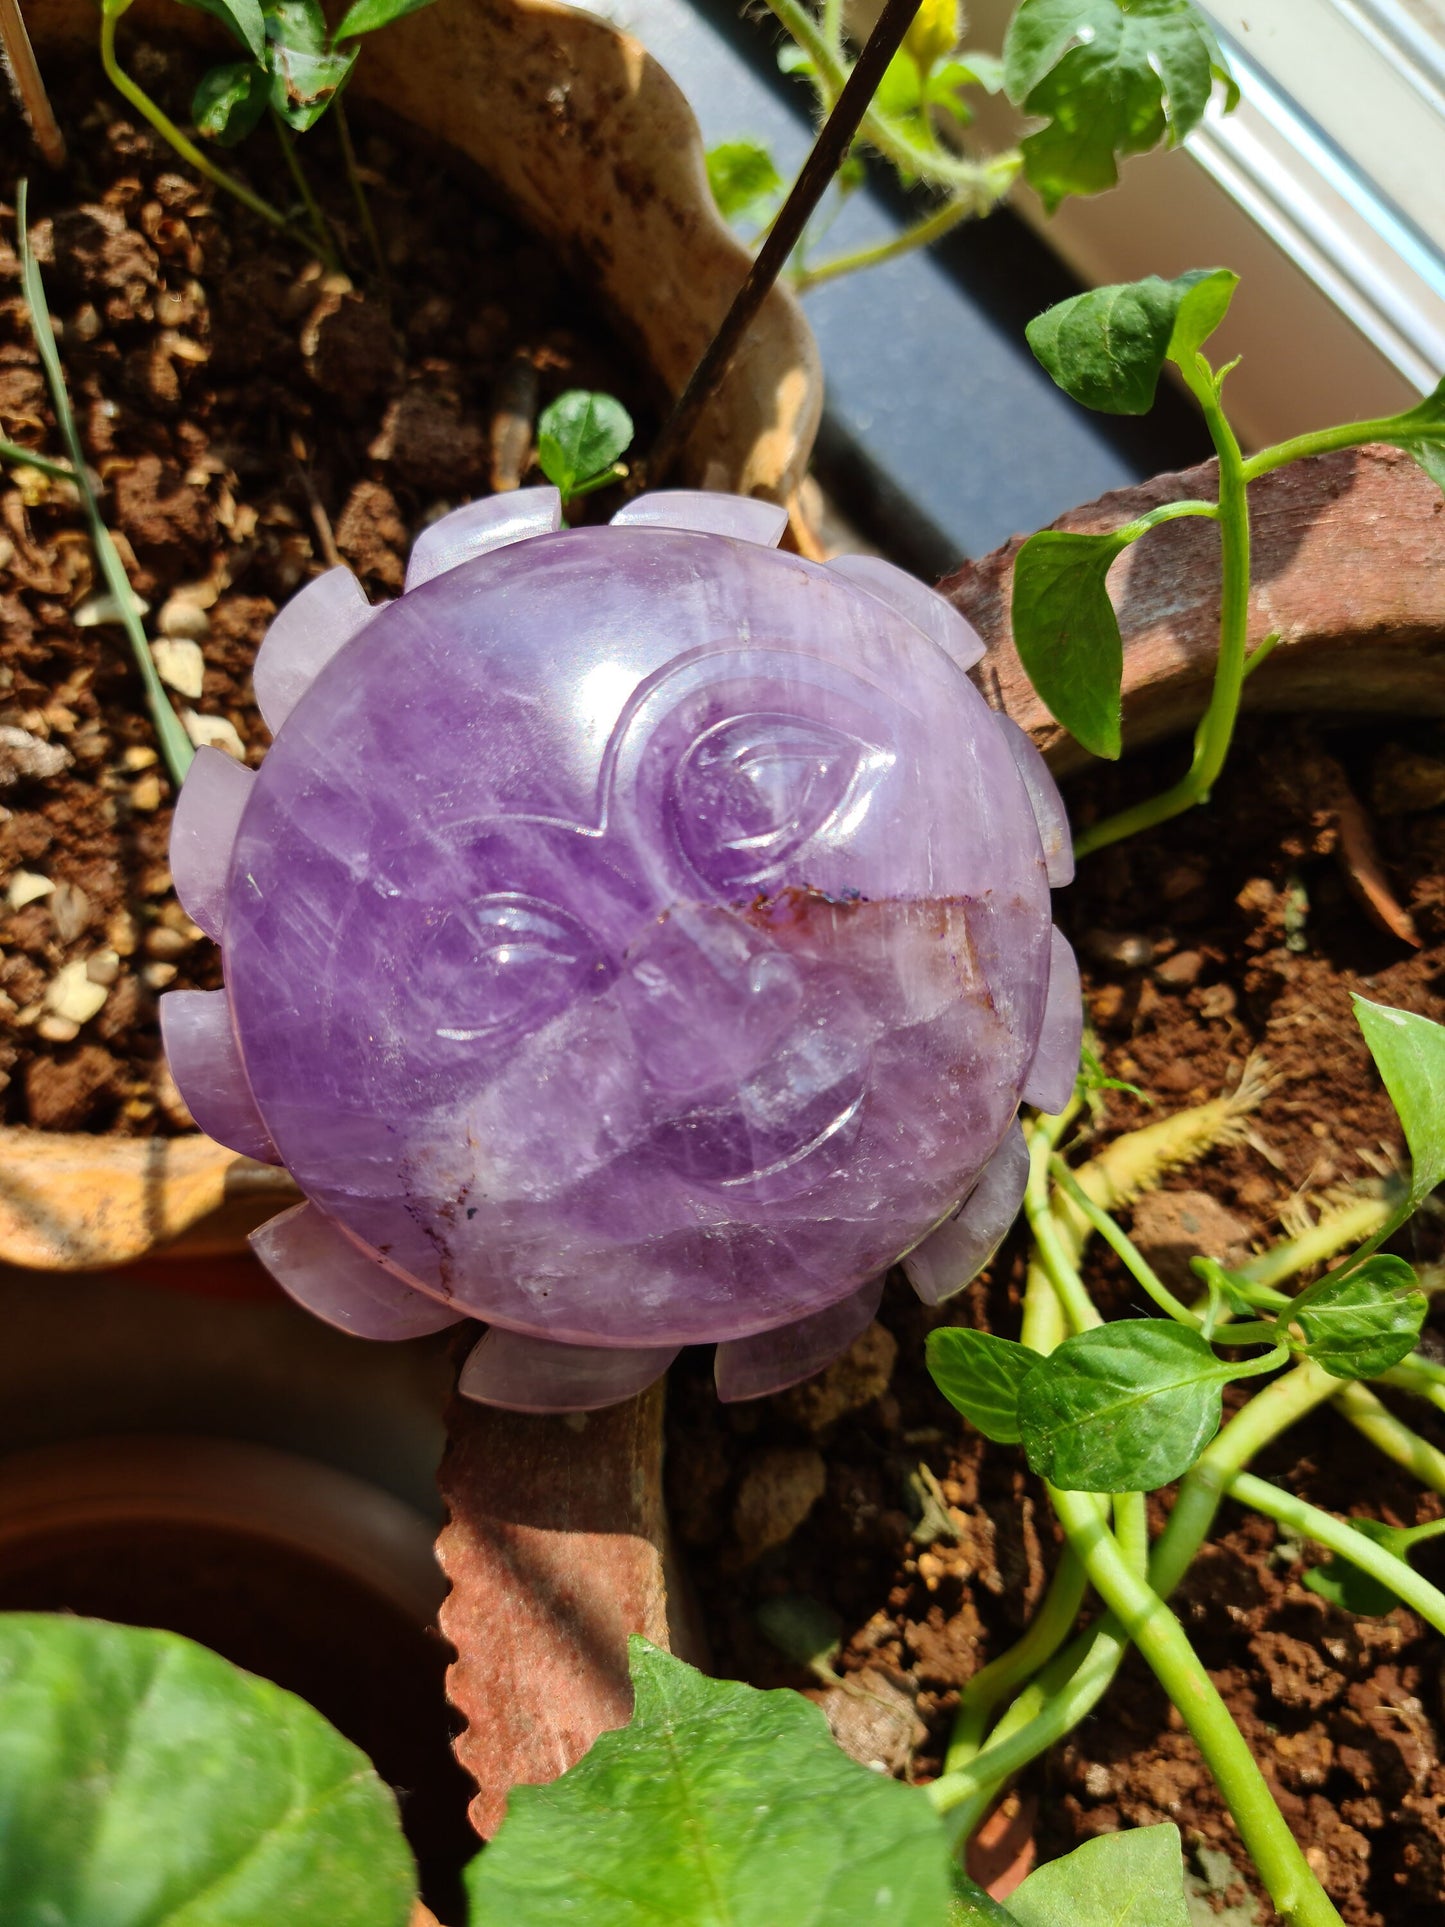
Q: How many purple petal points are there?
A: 12